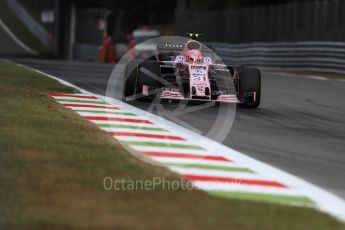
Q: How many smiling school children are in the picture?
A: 0